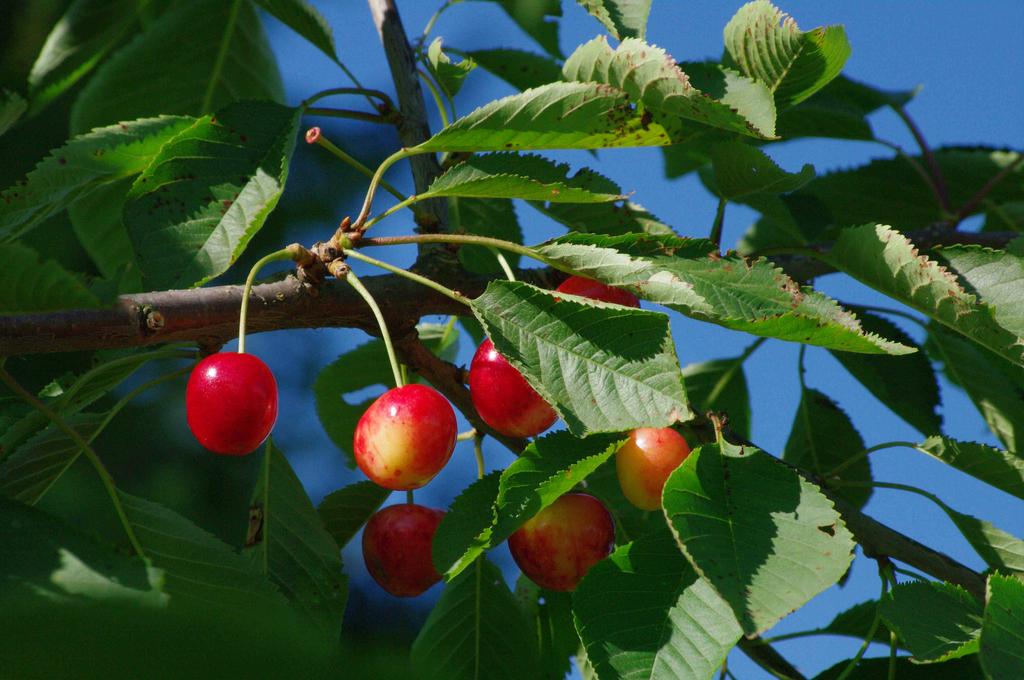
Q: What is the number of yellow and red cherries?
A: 7